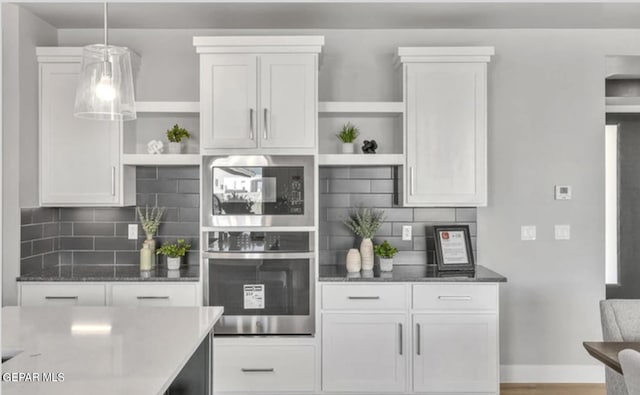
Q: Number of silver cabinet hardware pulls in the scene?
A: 11